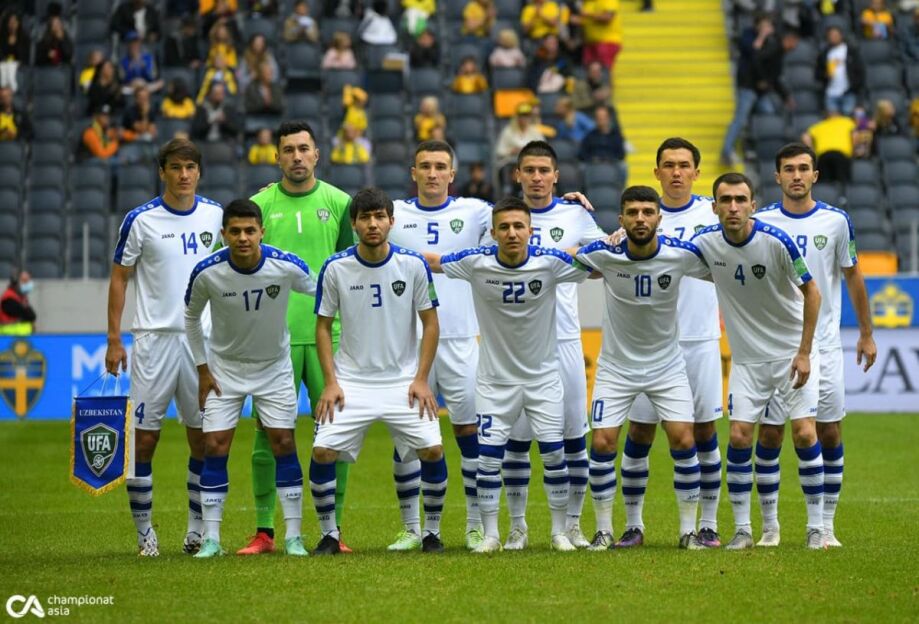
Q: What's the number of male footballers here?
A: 11